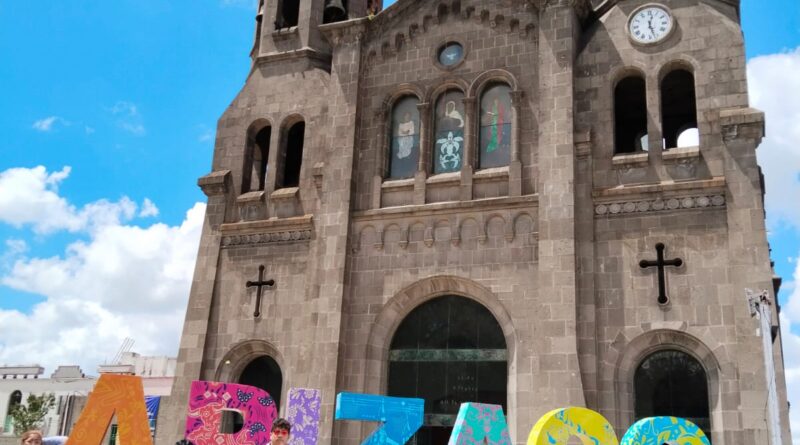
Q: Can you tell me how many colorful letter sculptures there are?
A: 7